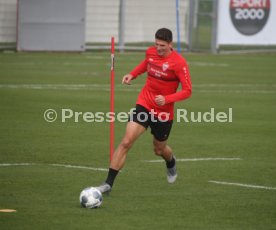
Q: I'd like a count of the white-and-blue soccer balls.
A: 1